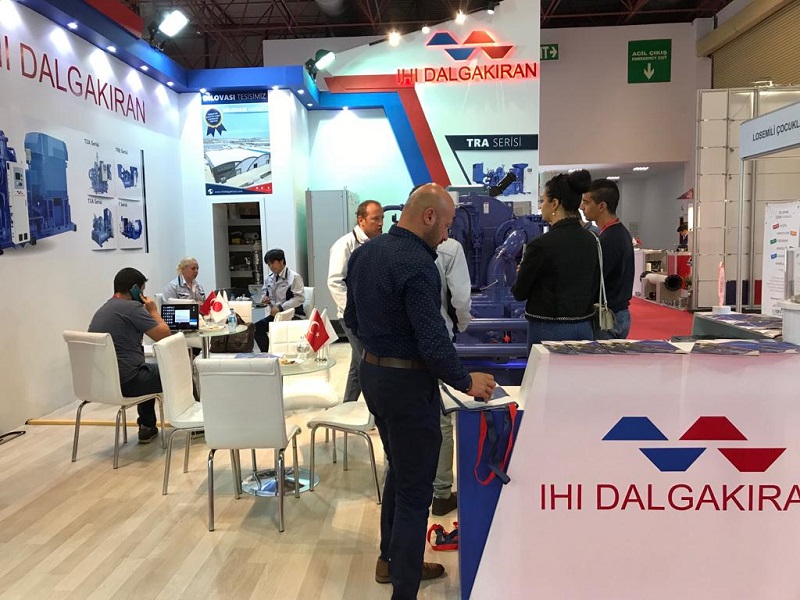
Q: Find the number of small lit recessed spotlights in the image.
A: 9